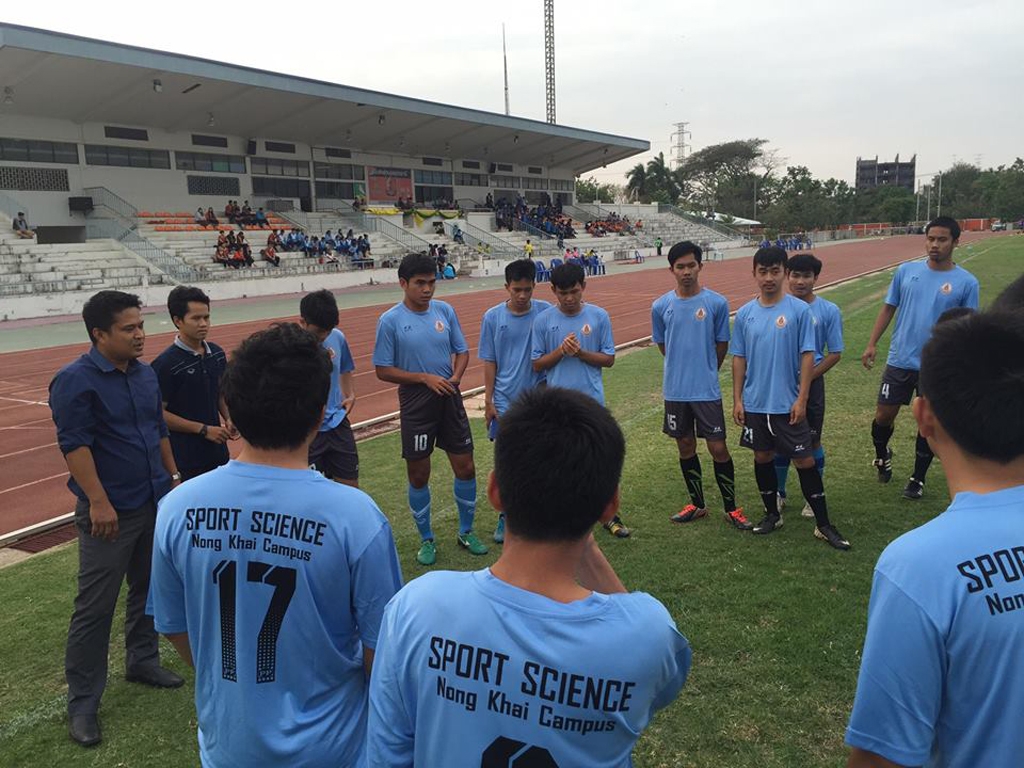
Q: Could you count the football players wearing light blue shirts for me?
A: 11